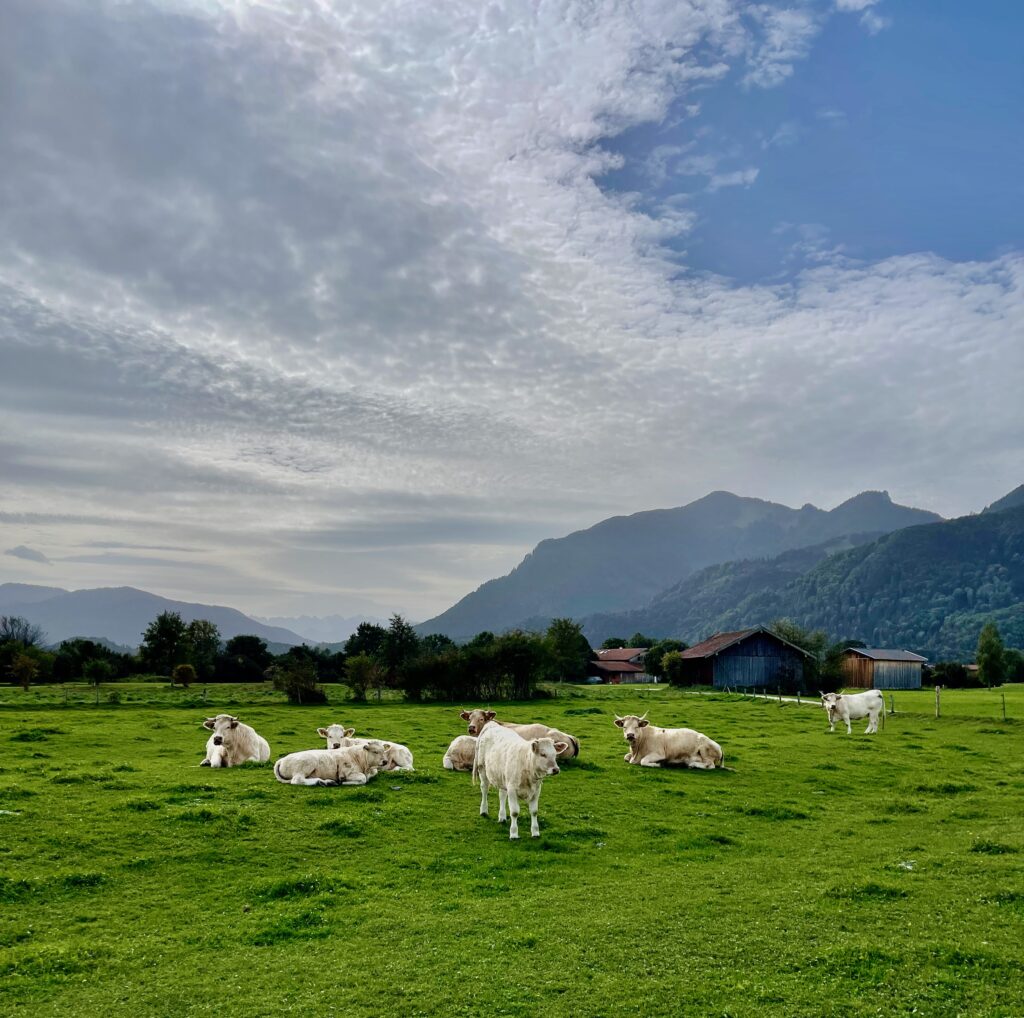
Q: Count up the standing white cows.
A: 2